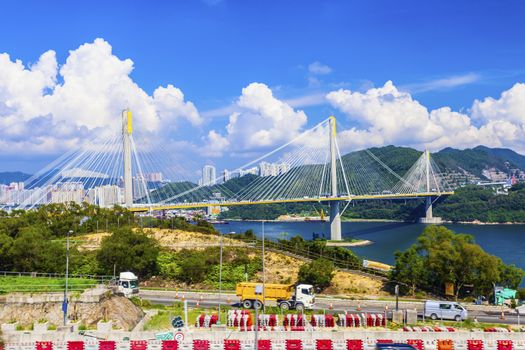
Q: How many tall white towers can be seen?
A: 3